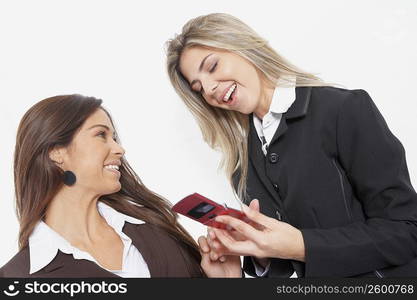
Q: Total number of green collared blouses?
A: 0